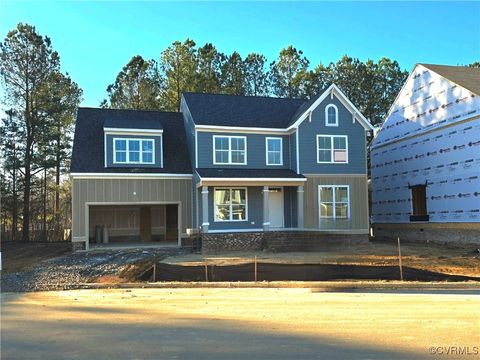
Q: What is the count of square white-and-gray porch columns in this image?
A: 3